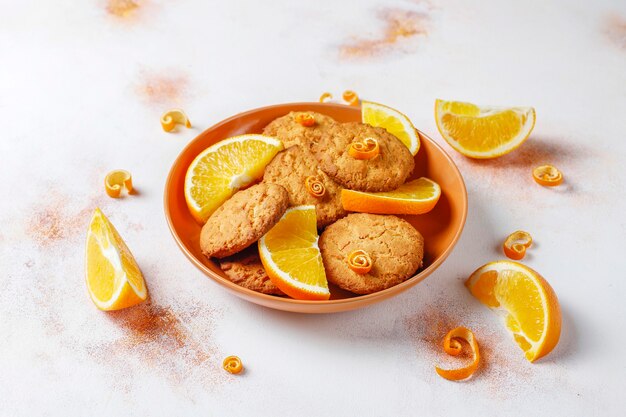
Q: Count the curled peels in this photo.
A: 12